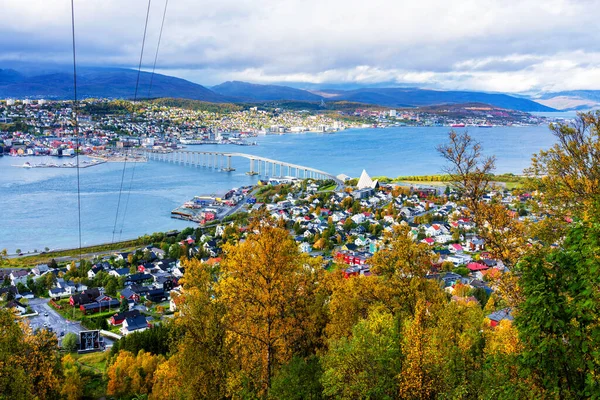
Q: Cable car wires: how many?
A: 3